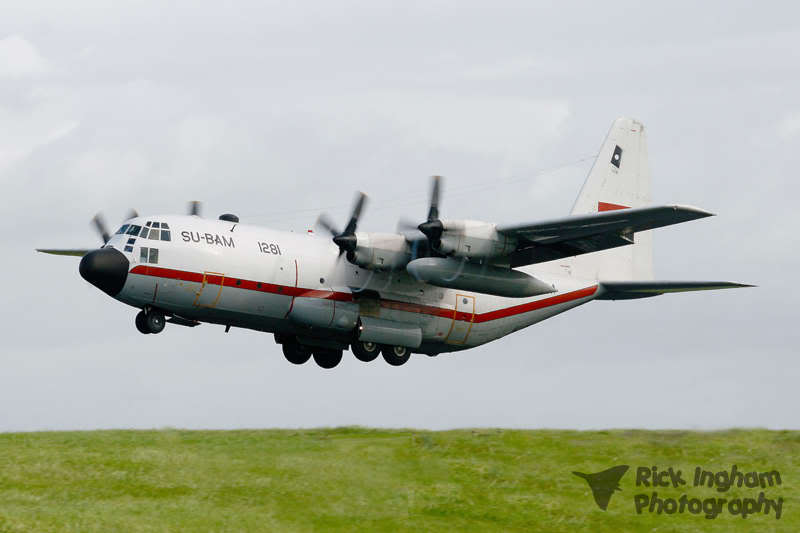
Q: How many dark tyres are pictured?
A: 6